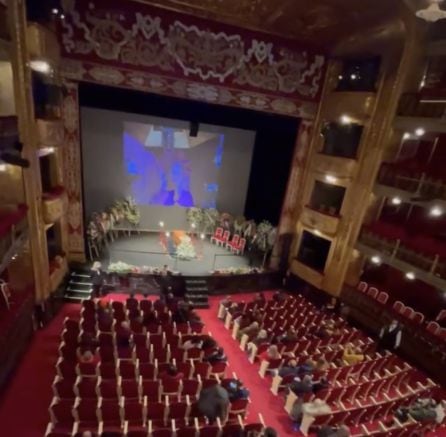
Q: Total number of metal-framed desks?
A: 0